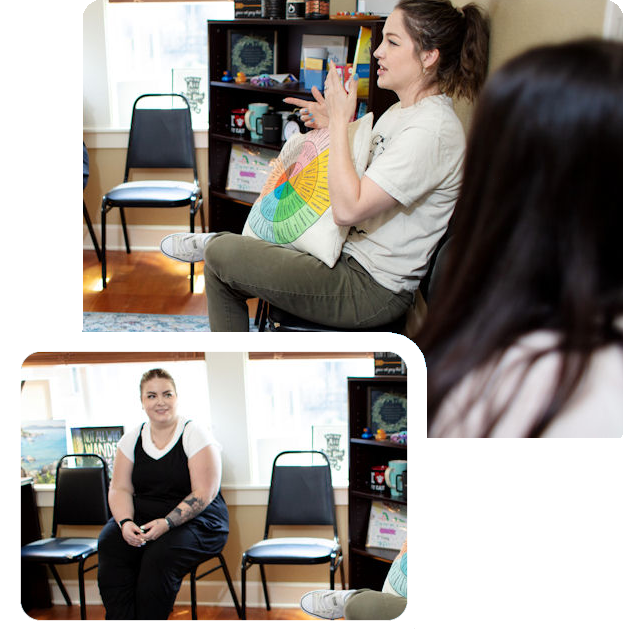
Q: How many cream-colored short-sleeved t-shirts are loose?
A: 1